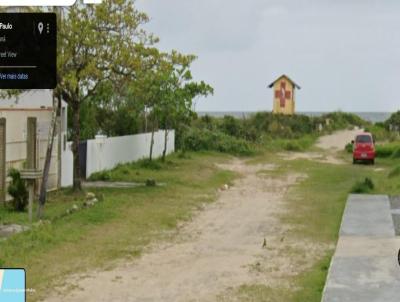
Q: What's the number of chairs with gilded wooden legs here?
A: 0